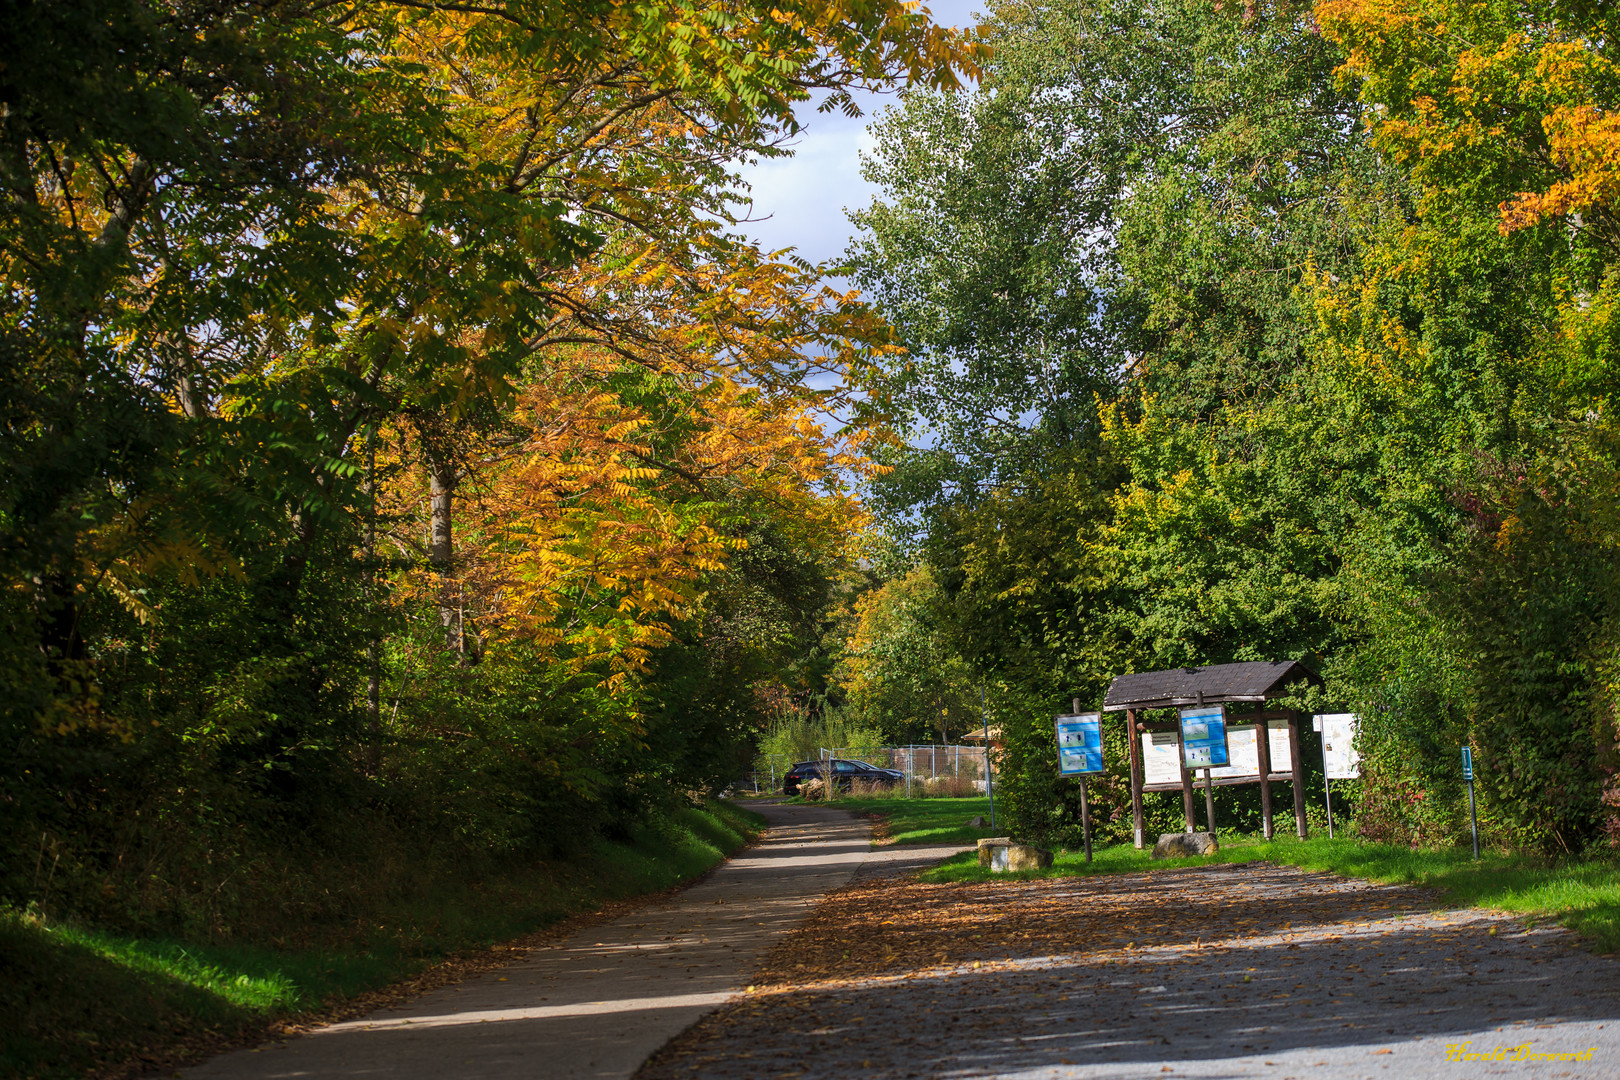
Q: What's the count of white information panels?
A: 4